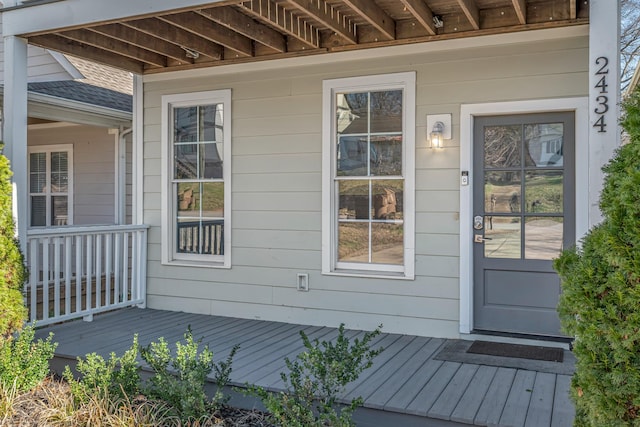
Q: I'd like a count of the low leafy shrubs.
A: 4